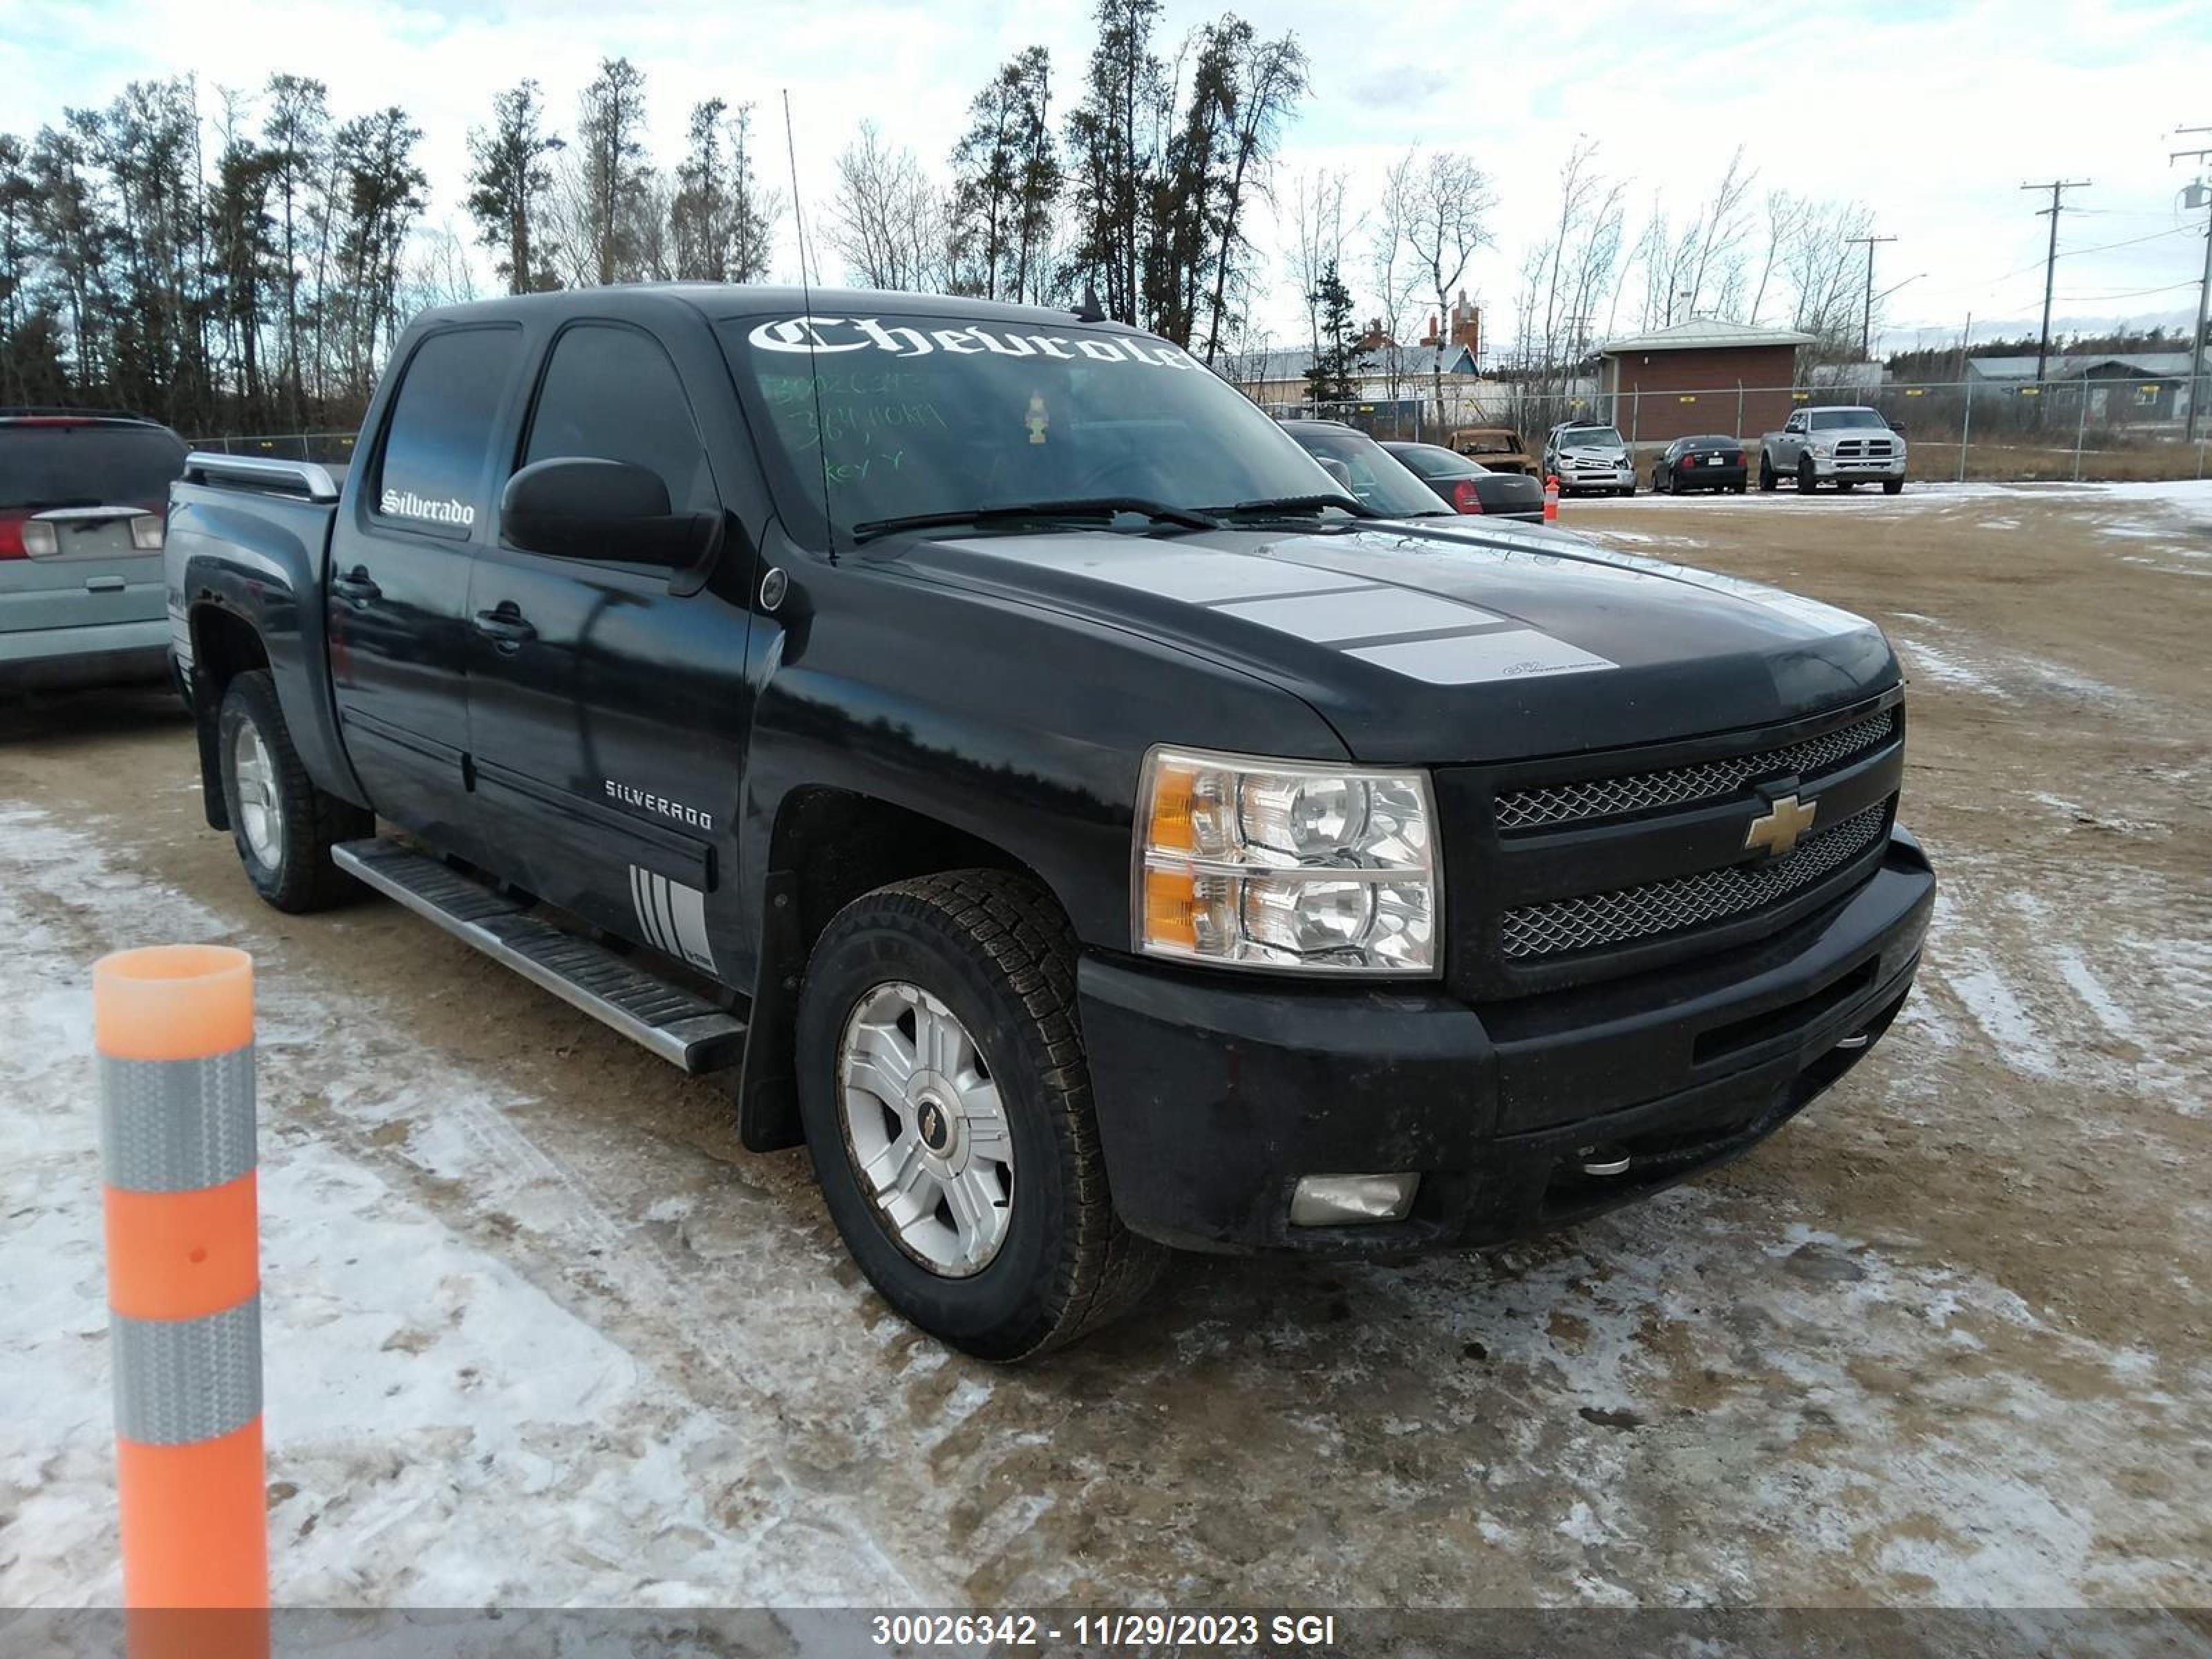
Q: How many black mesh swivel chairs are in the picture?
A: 0